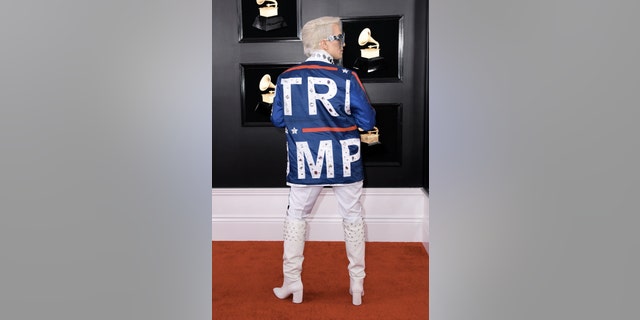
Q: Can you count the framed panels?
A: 4